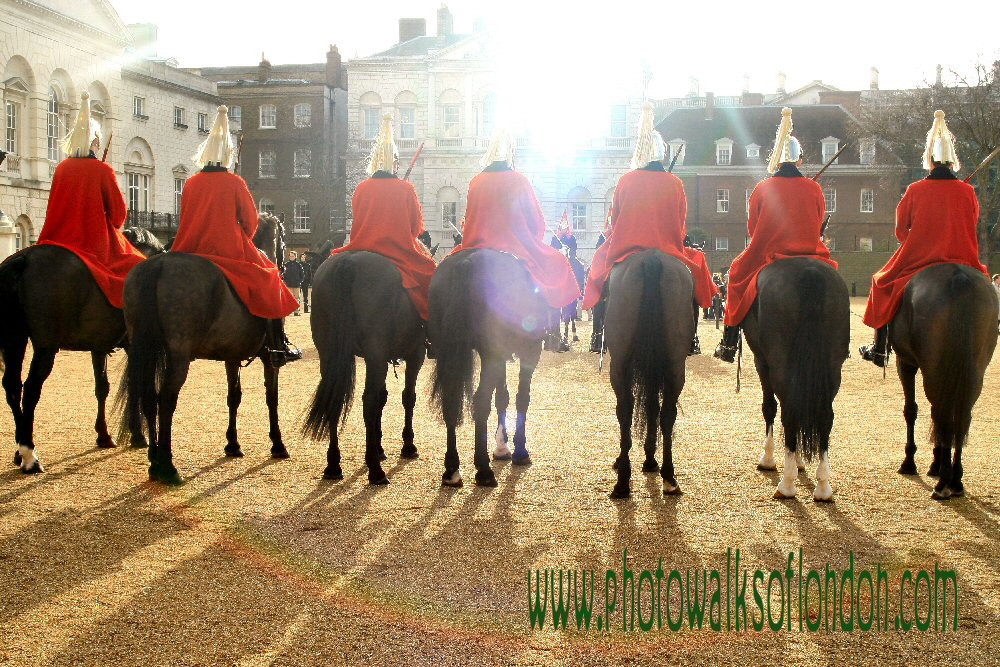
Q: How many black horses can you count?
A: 7